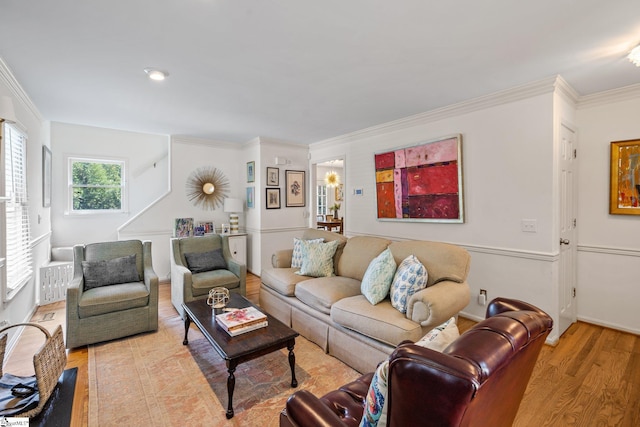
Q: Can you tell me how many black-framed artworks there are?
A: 3